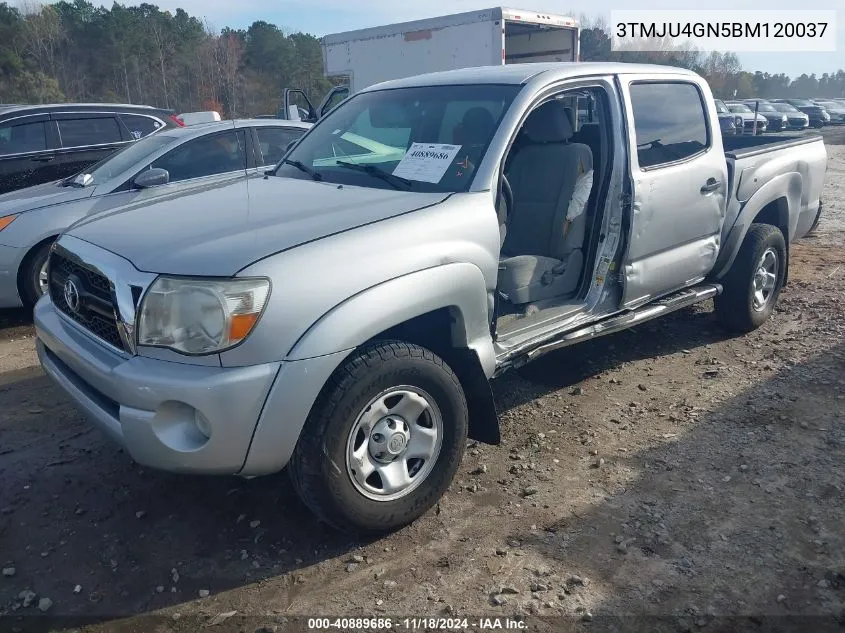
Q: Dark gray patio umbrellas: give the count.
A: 0